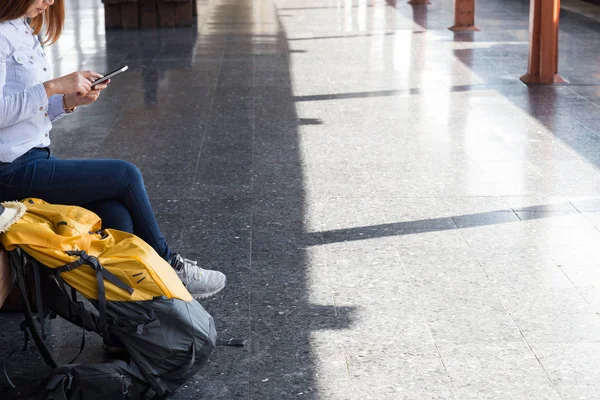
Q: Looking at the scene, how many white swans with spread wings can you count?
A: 0